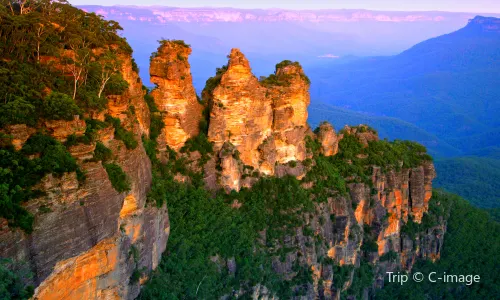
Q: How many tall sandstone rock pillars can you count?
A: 3